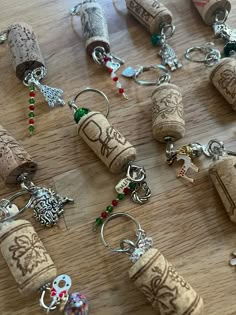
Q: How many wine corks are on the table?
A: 11